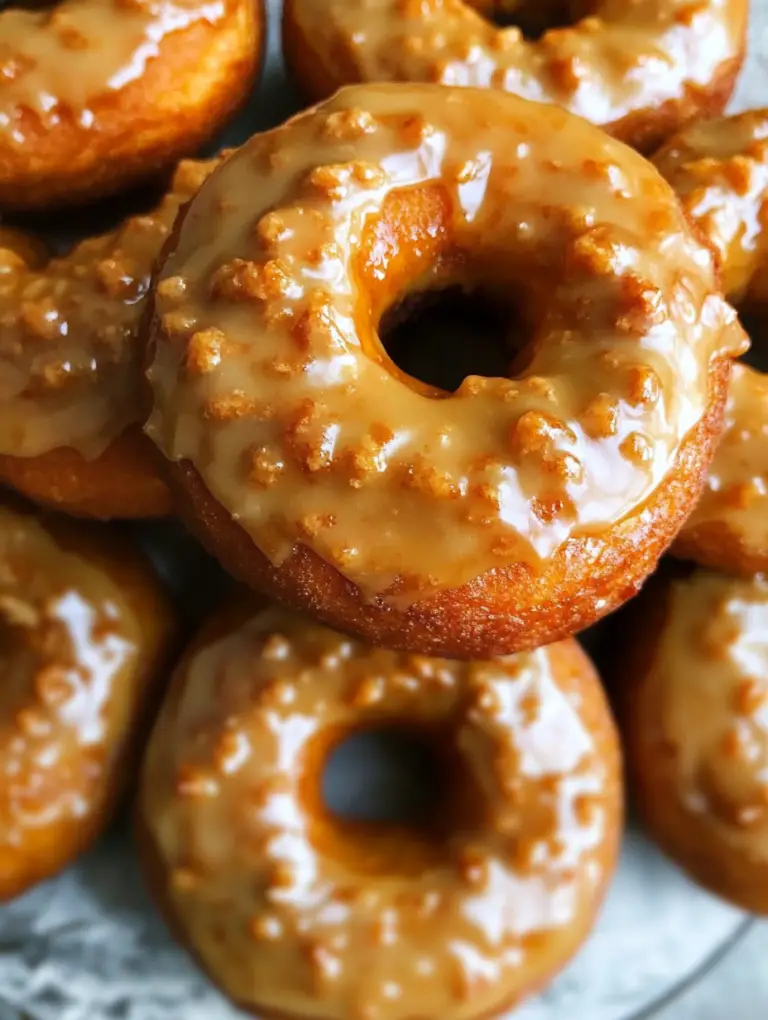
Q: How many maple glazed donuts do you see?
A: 9